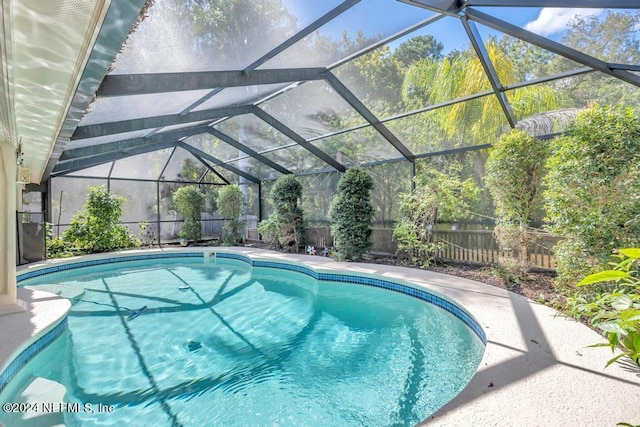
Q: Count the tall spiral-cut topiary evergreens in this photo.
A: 2